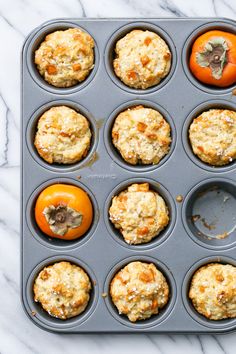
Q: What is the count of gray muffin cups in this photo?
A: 12